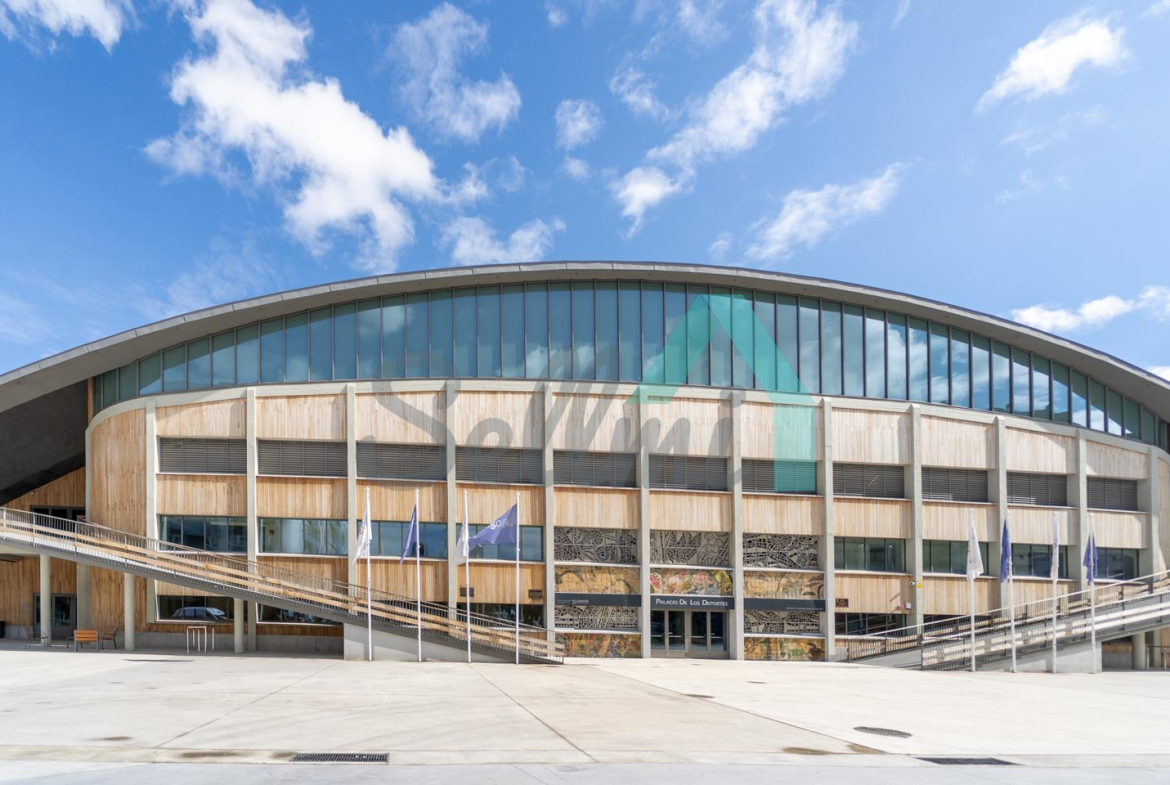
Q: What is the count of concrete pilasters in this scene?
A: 12